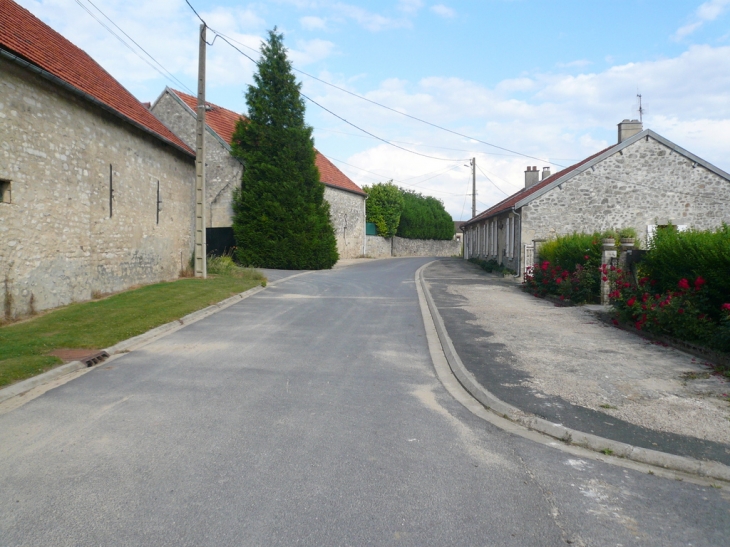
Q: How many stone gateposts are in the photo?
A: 2